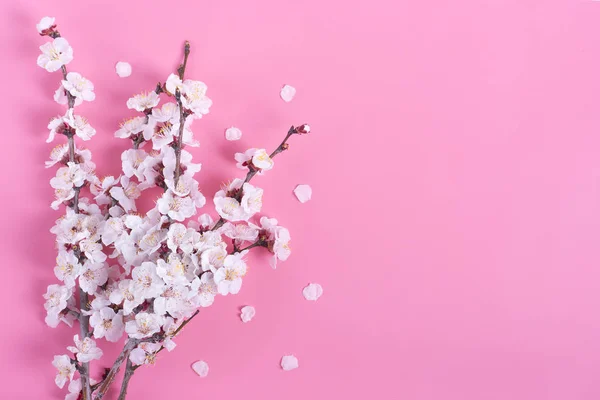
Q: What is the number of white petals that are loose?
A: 8